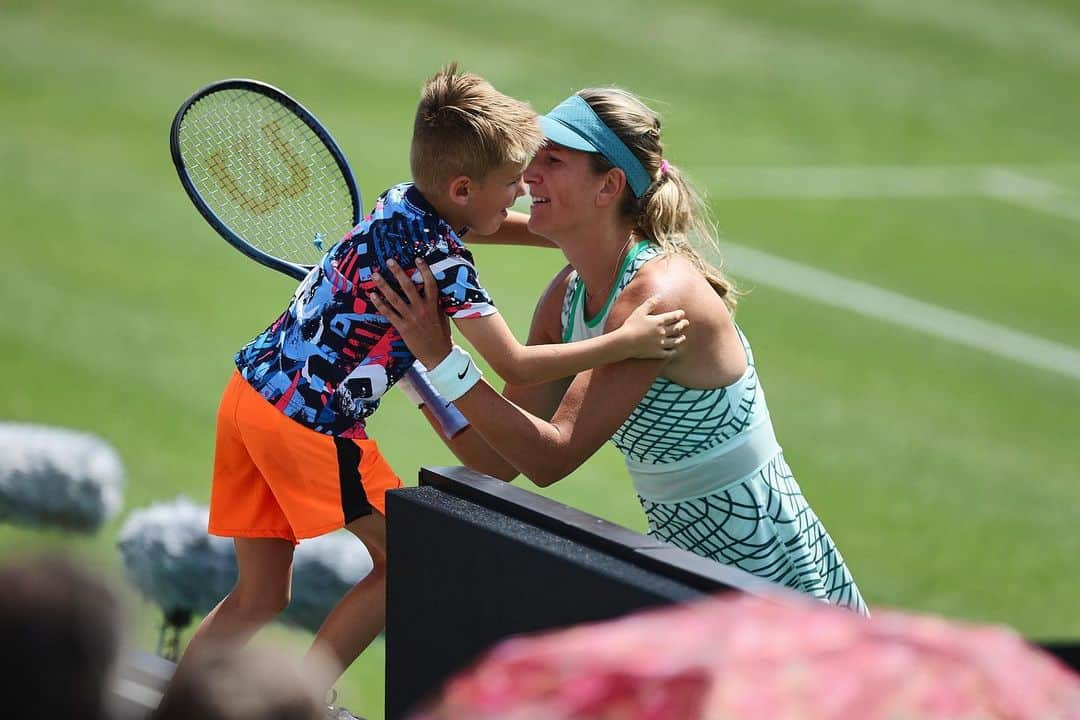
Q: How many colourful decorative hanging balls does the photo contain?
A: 0